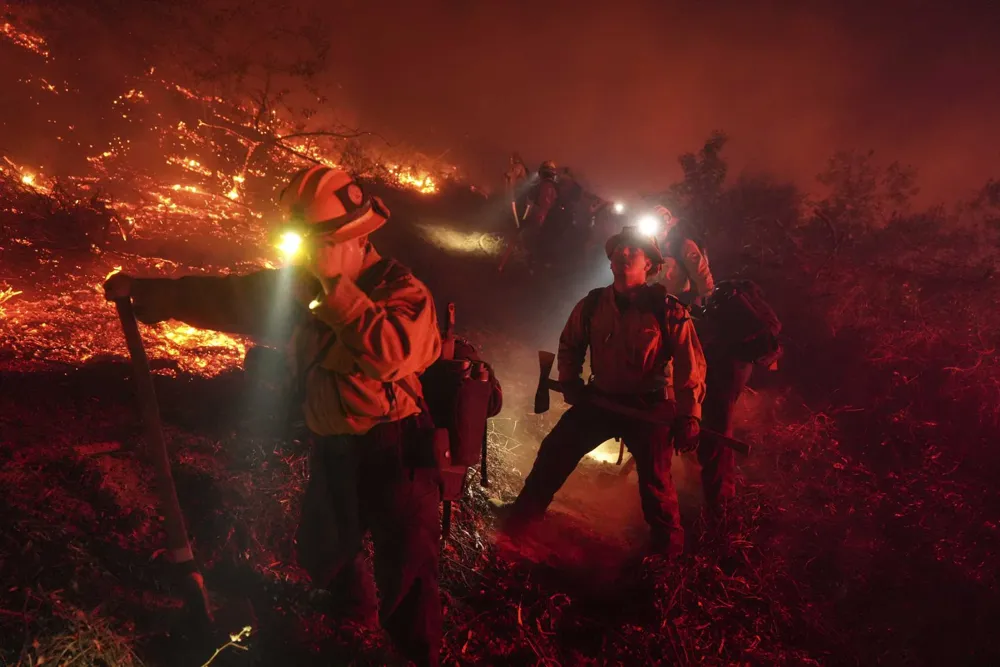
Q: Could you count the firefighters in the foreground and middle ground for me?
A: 3